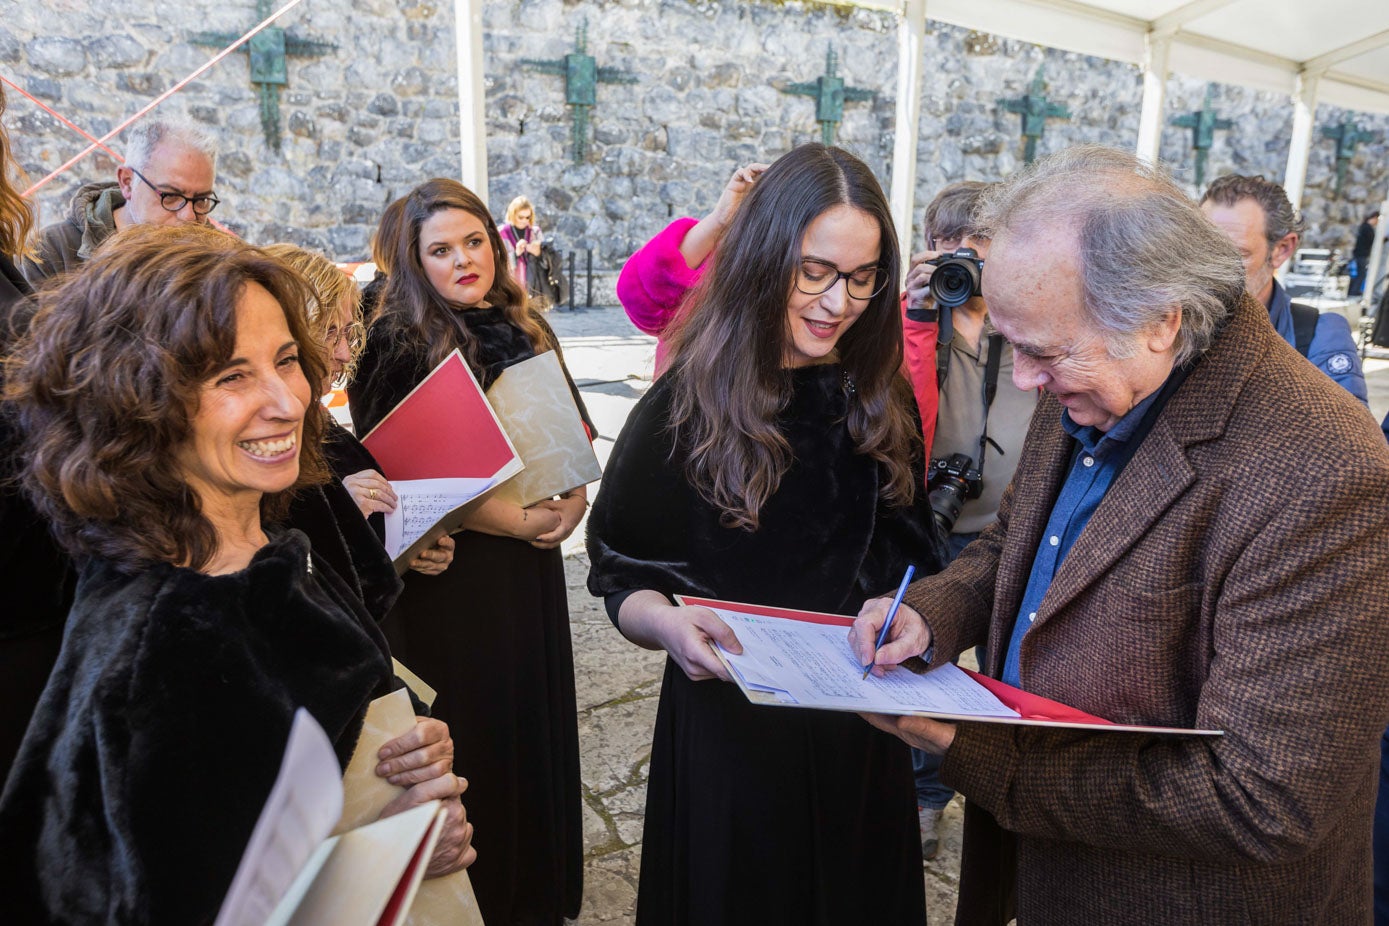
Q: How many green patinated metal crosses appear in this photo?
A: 6